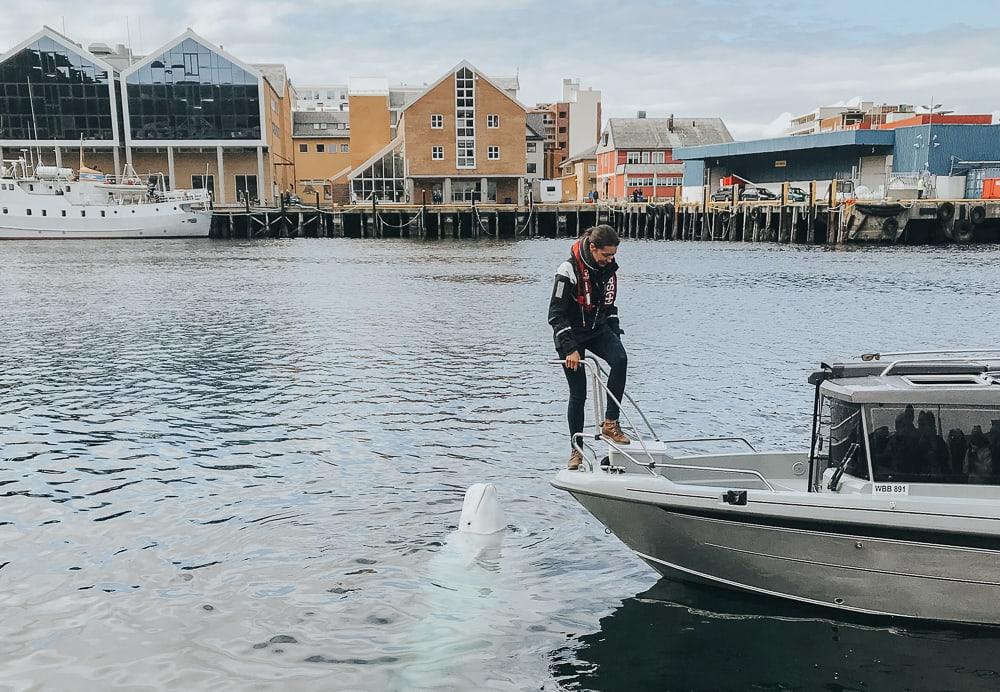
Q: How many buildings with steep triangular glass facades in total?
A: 2